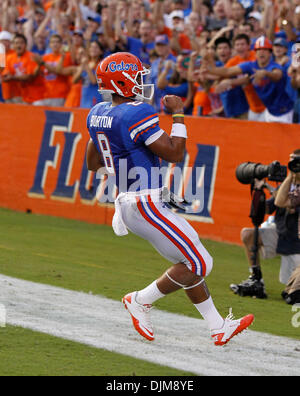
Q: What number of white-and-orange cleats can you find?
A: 2